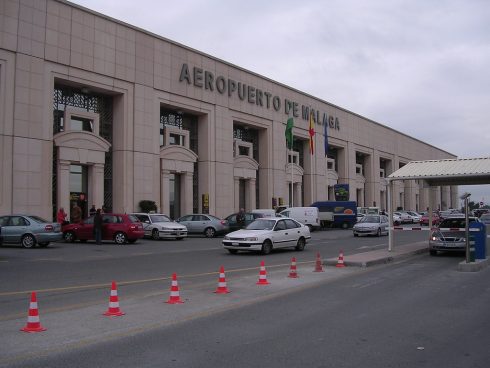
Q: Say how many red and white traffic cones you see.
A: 8